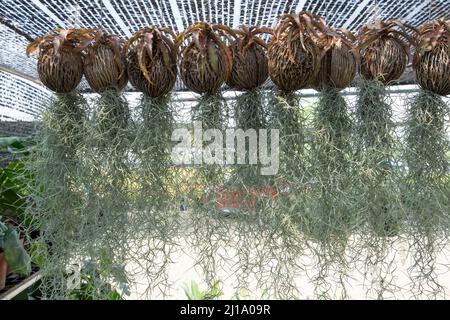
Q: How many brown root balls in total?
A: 9